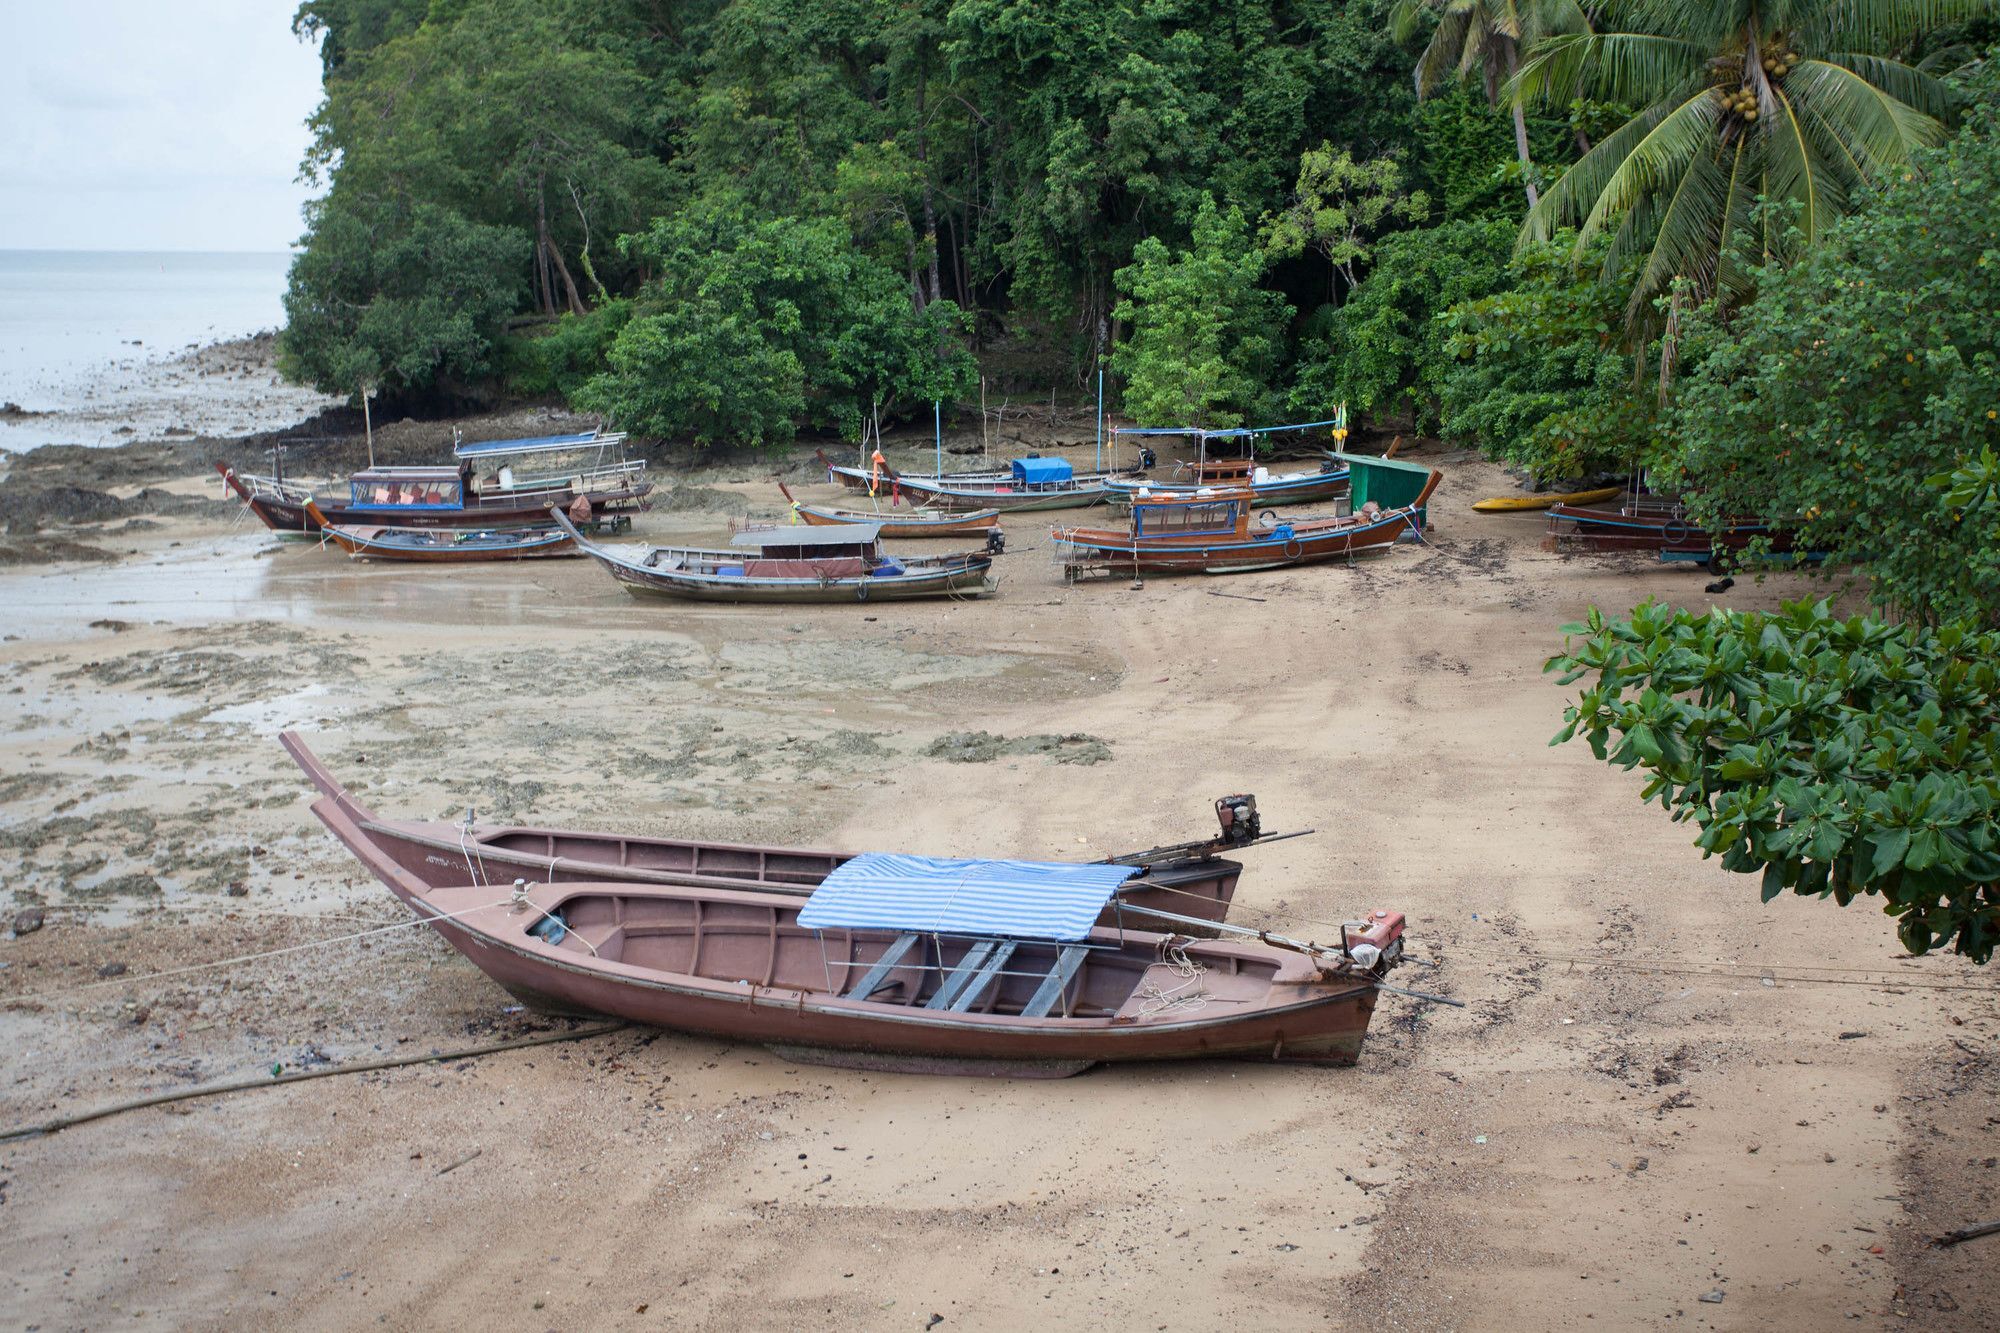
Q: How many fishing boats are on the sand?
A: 11